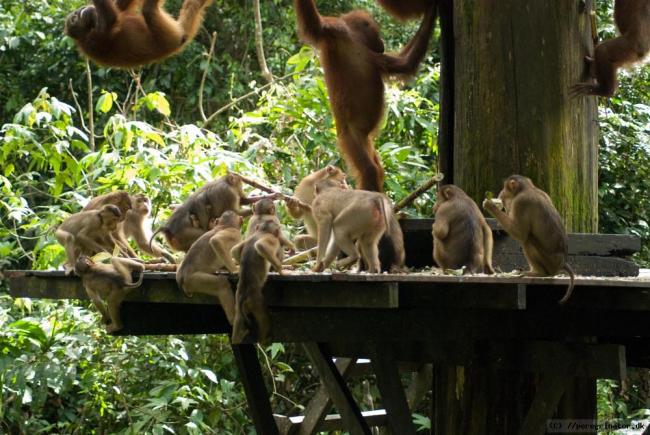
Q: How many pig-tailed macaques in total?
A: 13